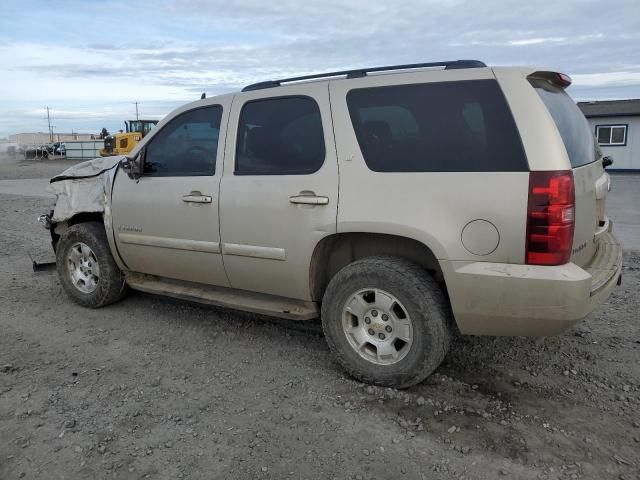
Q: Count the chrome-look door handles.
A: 2